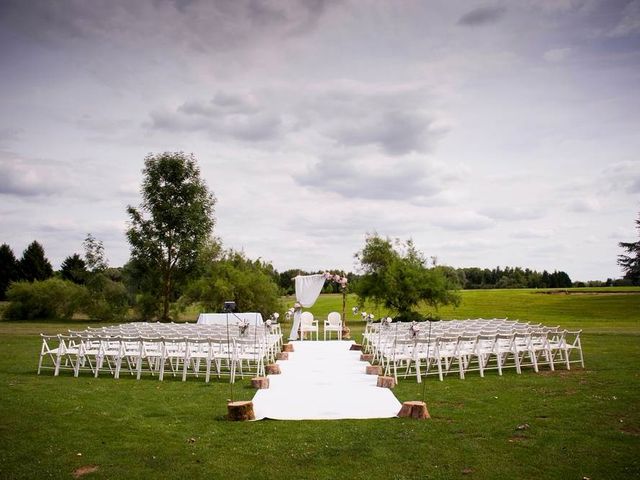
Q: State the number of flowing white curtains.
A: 1